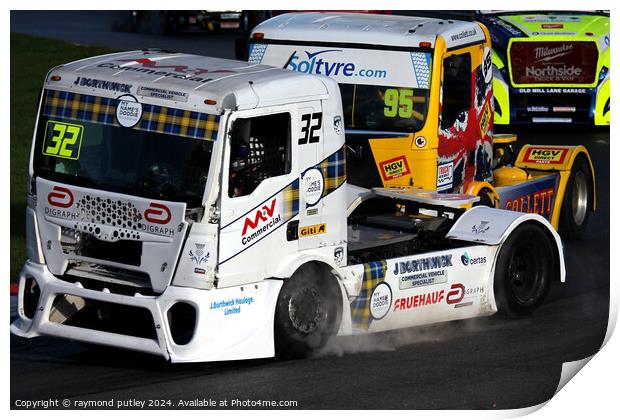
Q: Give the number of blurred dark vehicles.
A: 1